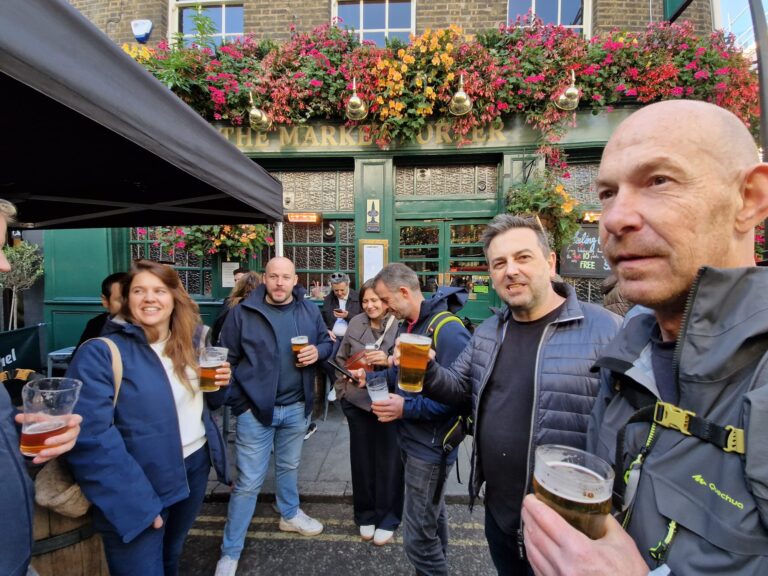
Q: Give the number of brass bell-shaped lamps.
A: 4